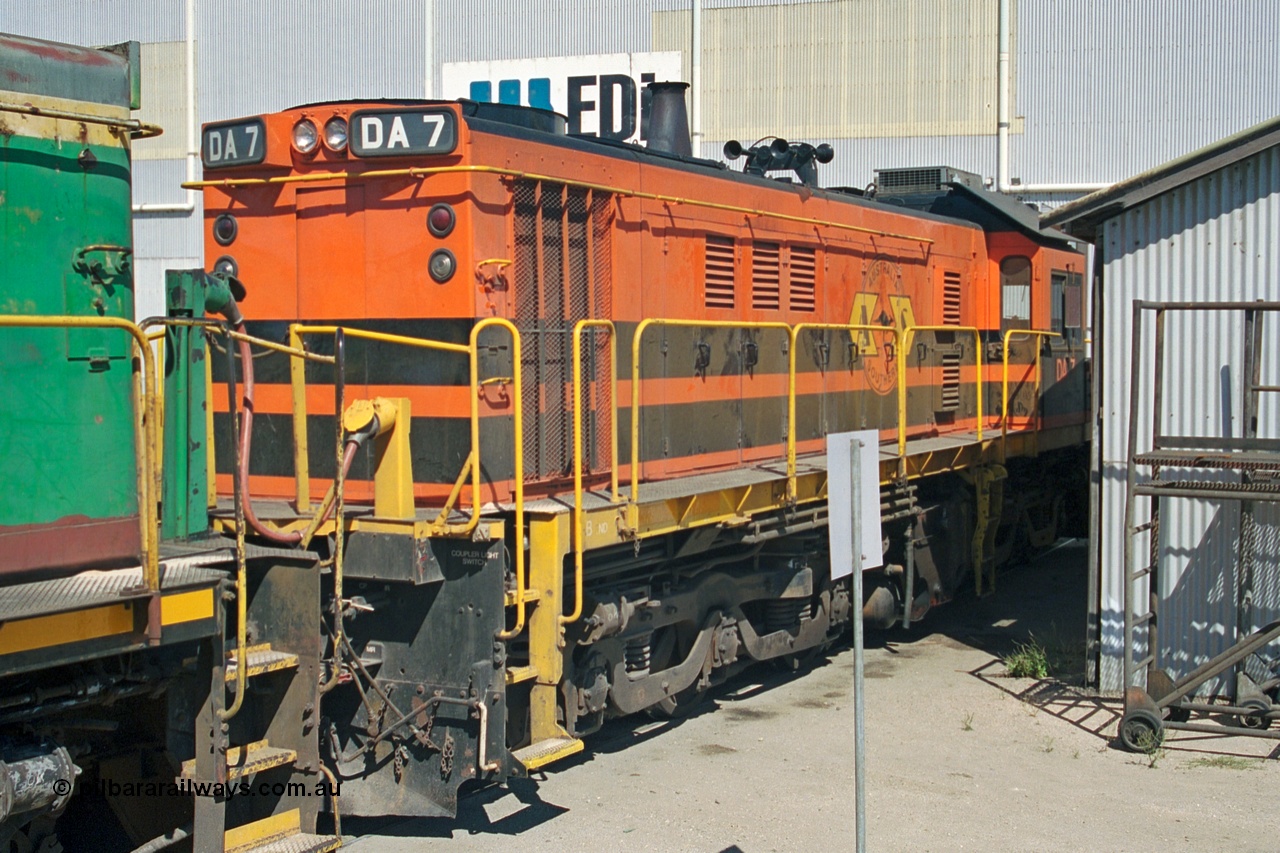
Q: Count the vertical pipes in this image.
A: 4